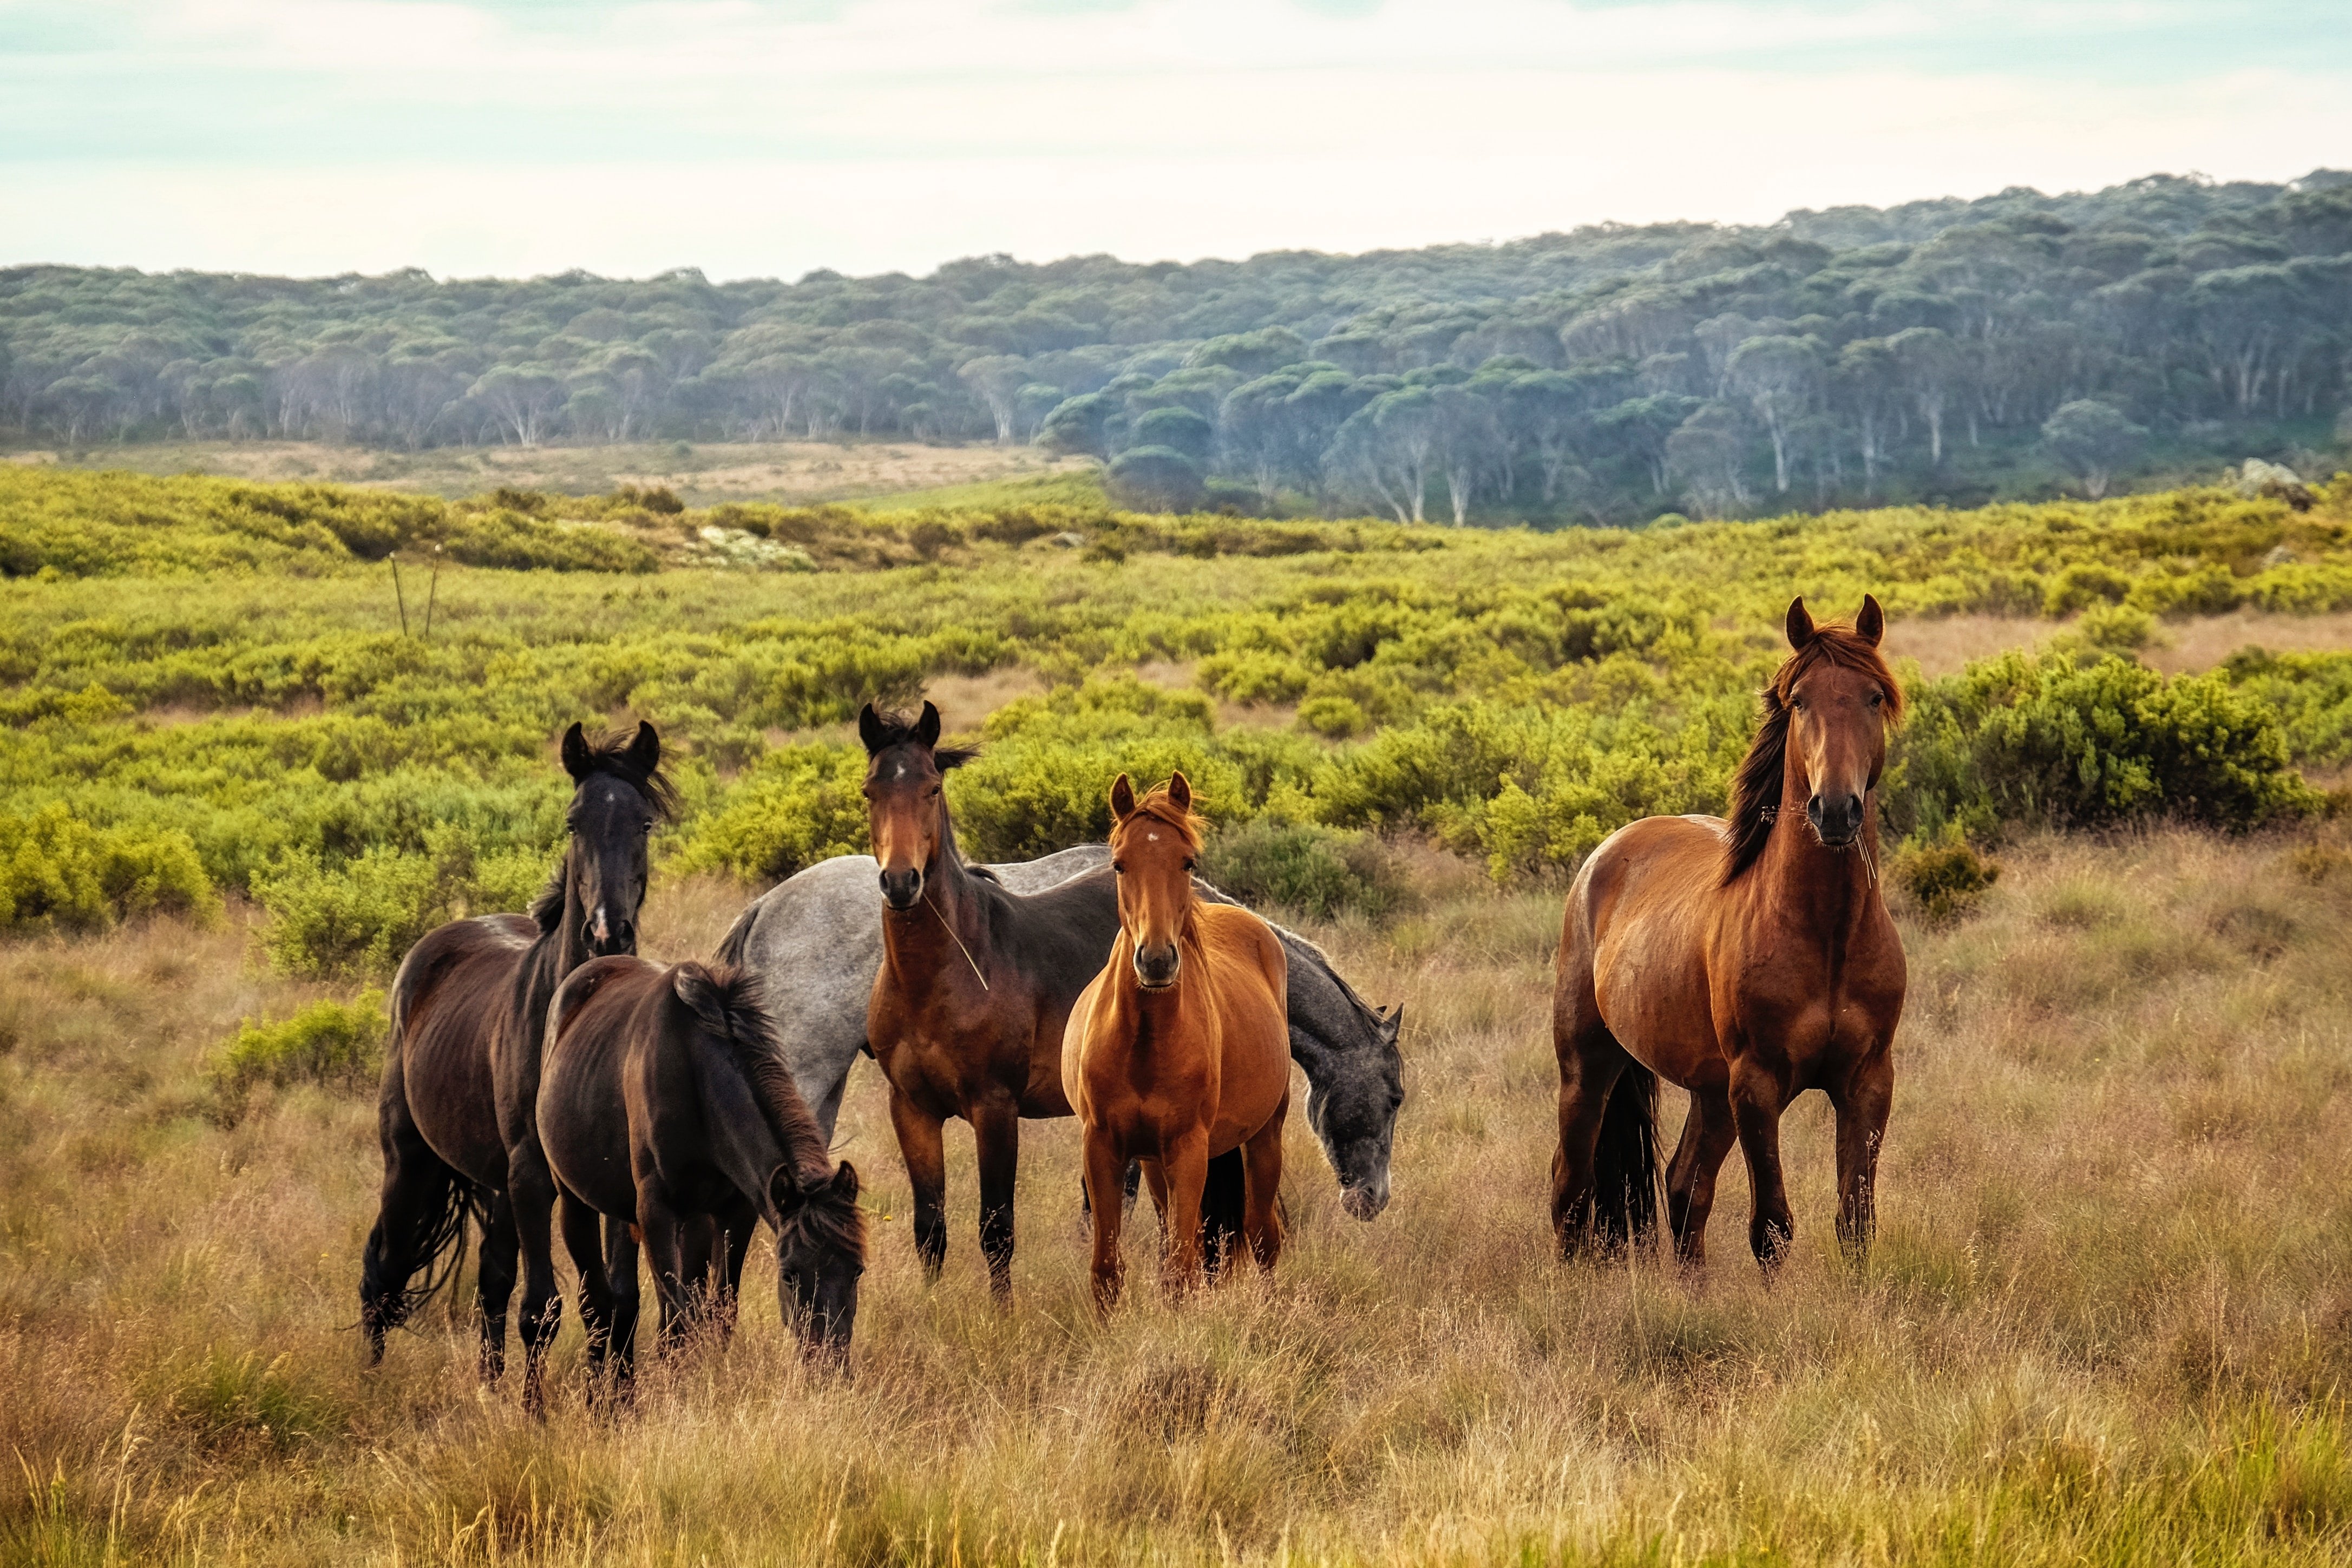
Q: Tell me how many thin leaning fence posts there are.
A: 2